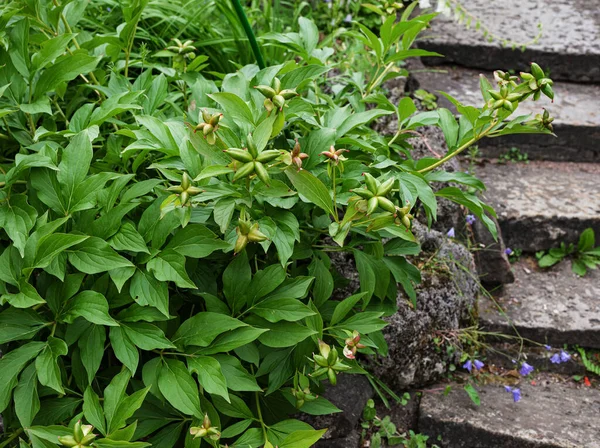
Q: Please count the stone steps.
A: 5